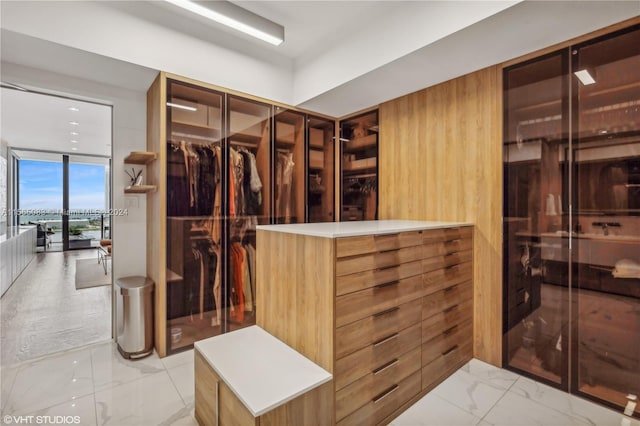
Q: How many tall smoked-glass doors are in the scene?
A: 7